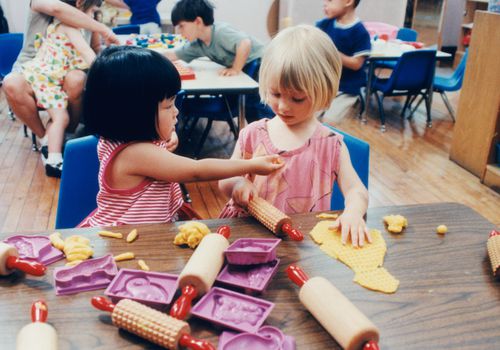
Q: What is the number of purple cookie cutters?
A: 7